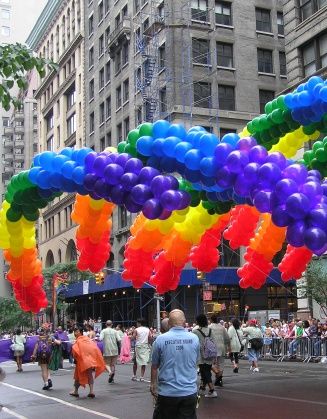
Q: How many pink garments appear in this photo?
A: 1